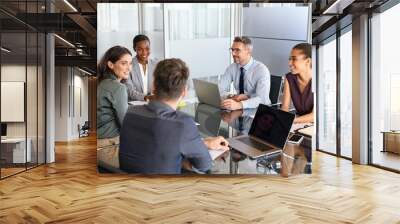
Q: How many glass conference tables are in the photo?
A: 1